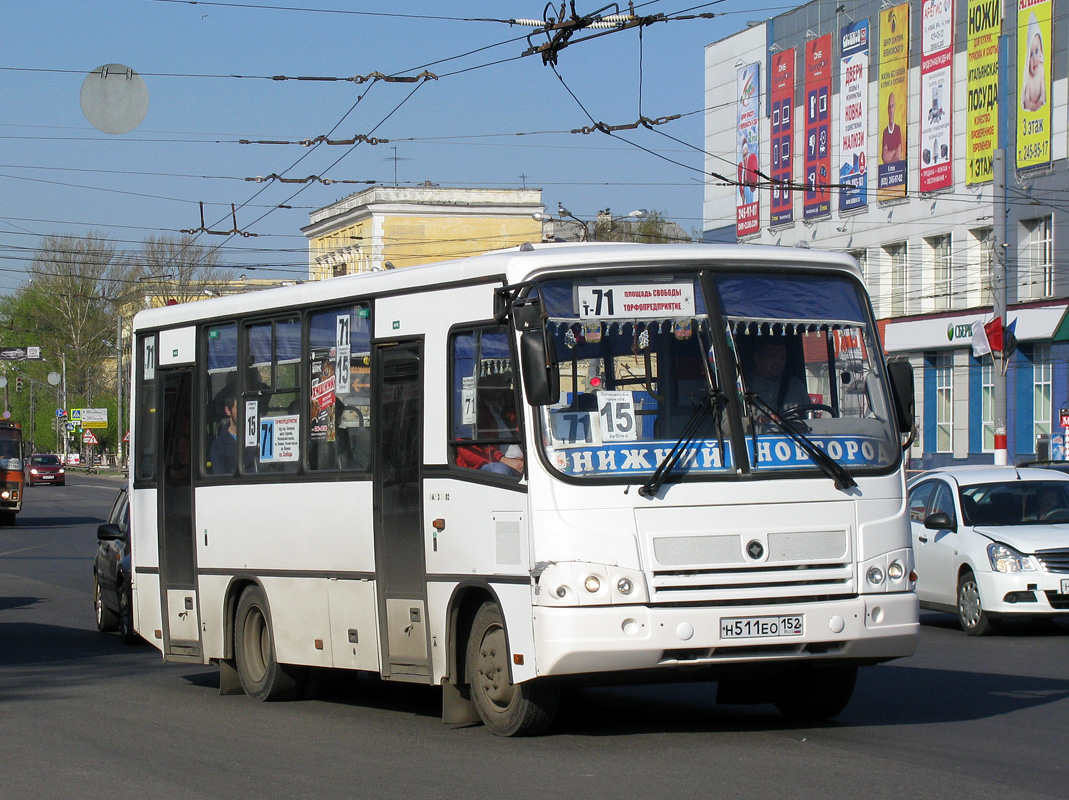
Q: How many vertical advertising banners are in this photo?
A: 8